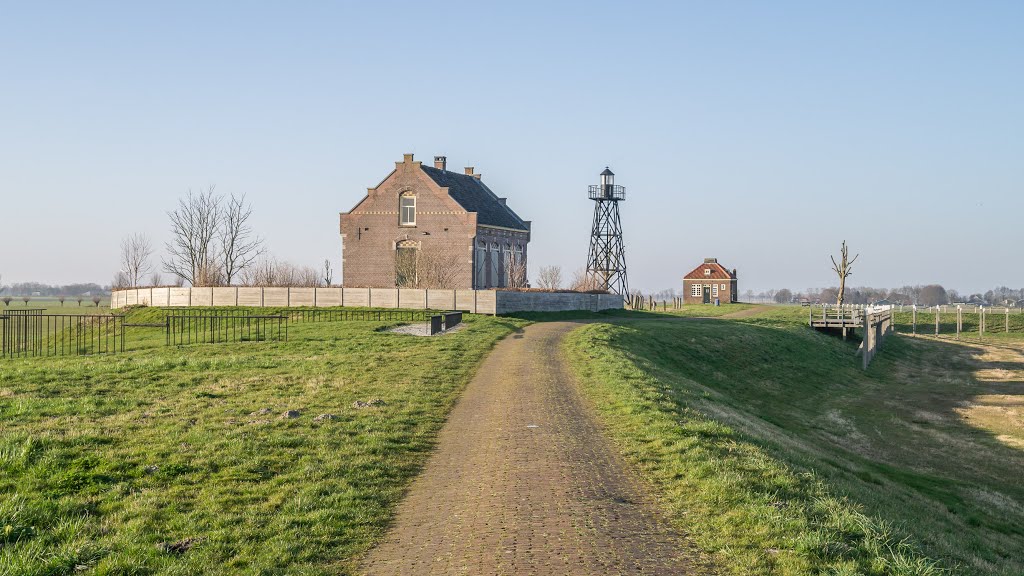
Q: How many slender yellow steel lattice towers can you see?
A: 0